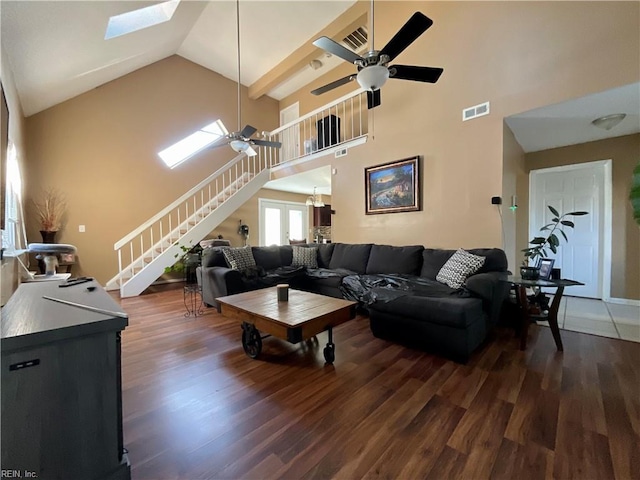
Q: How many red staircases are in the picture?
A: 0